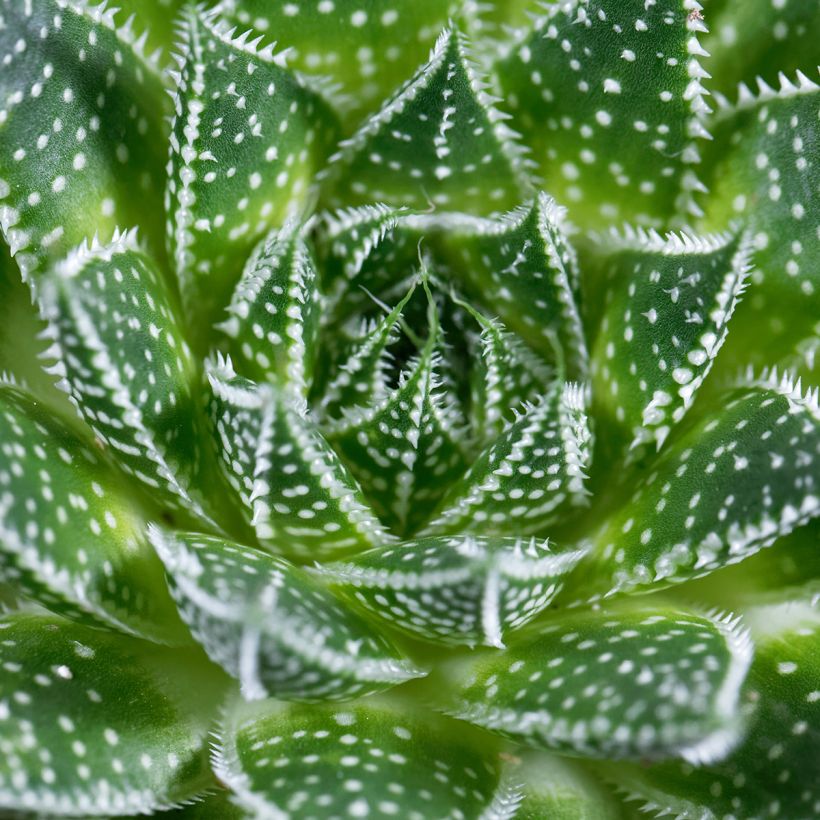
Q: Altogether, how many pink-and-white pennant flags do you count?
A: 0